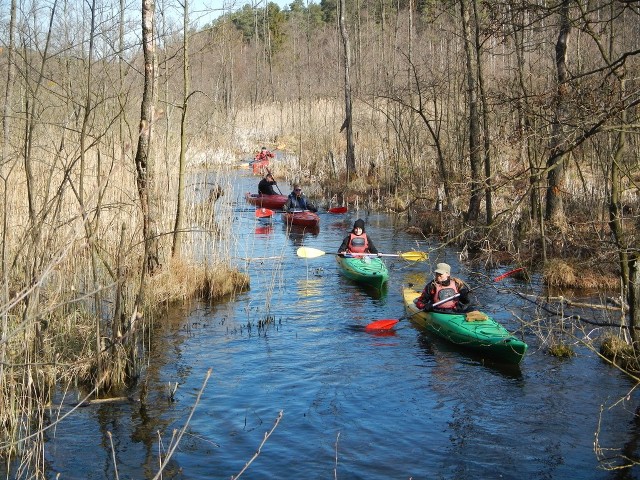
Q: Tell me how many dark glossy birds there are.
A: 0